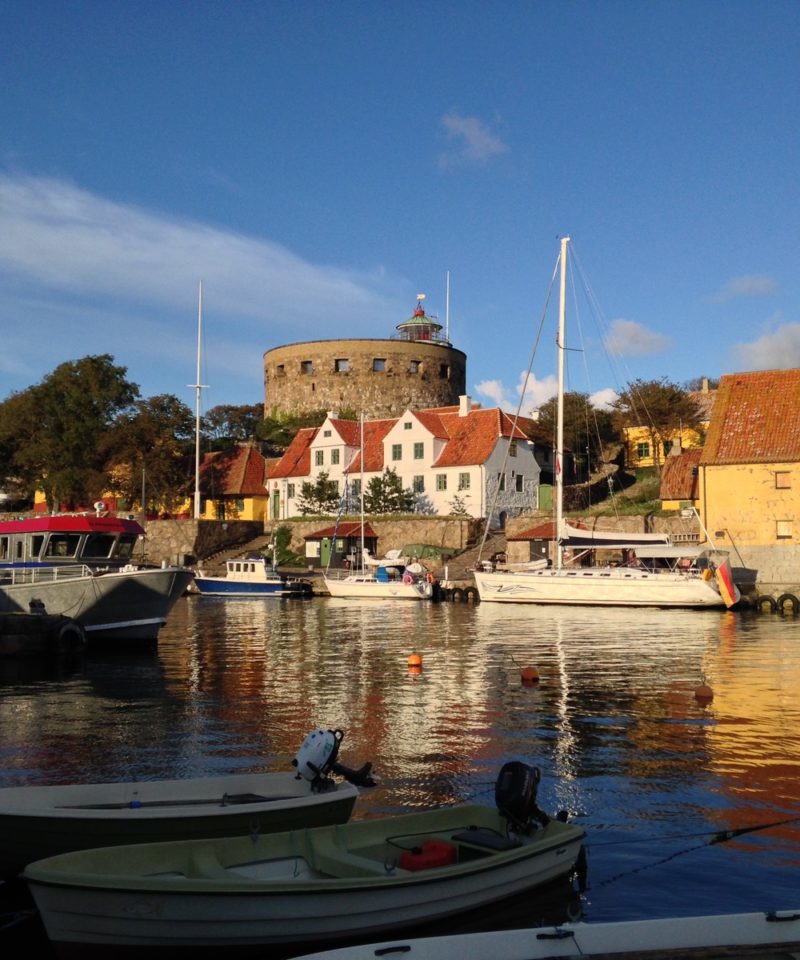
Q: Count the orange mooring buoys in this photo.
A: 3